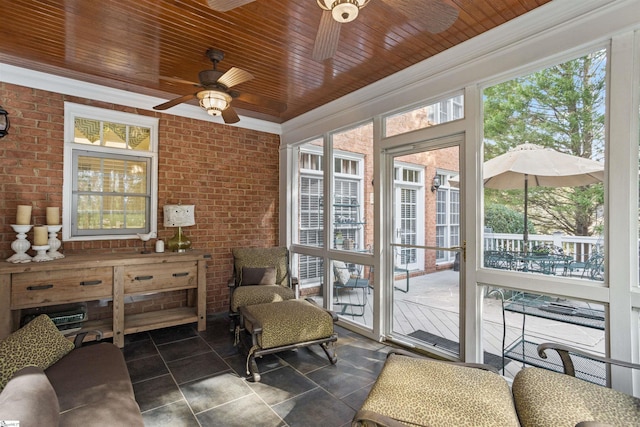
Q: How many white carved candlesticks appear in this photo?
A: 3